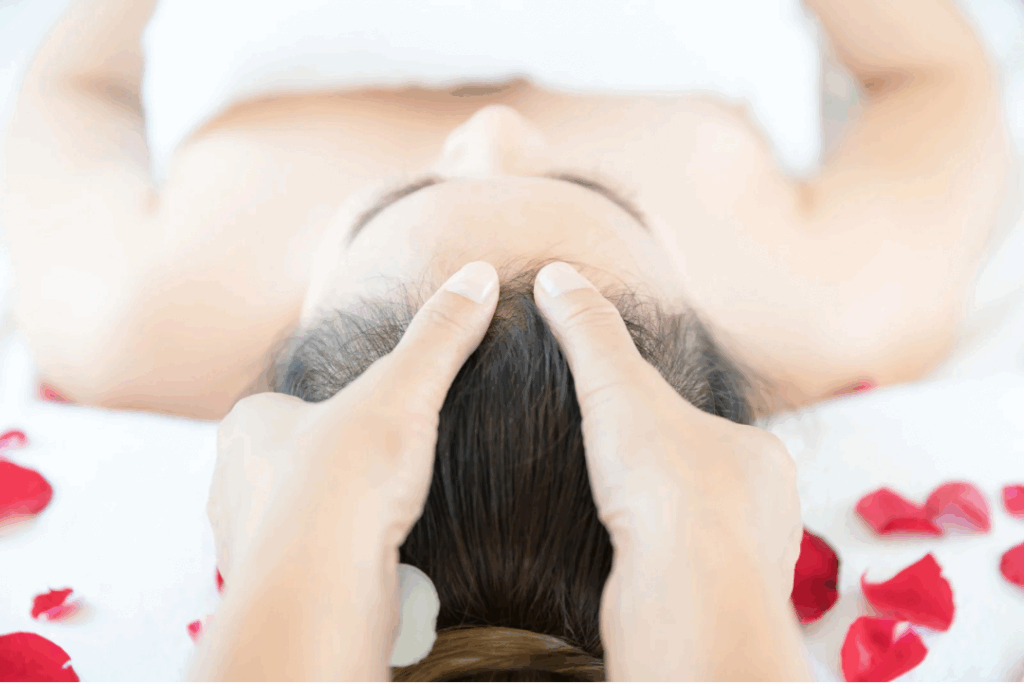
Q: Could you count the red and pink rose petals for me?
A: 15